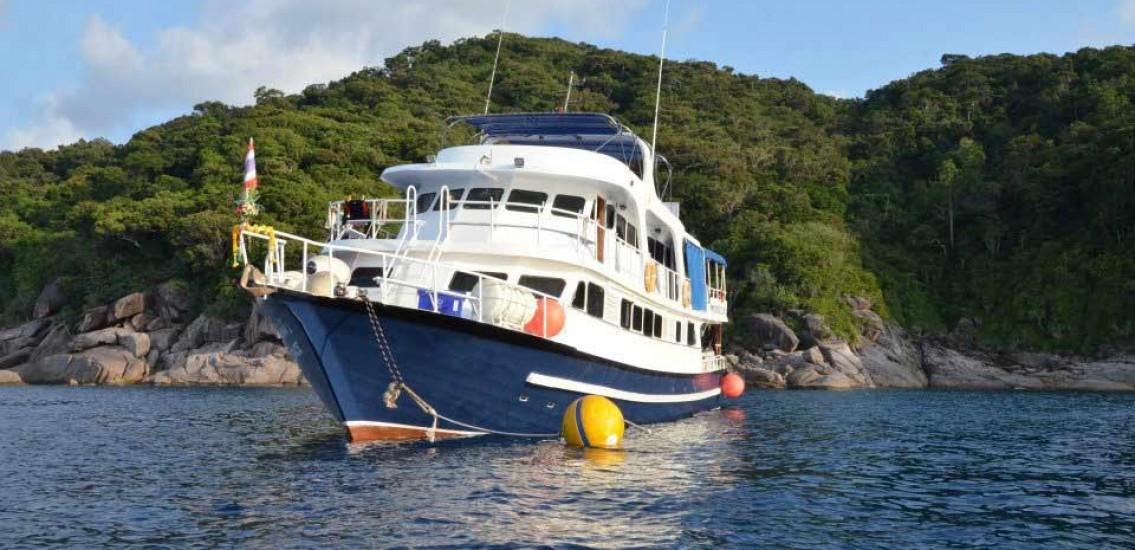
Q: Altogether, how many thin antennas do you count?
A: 3